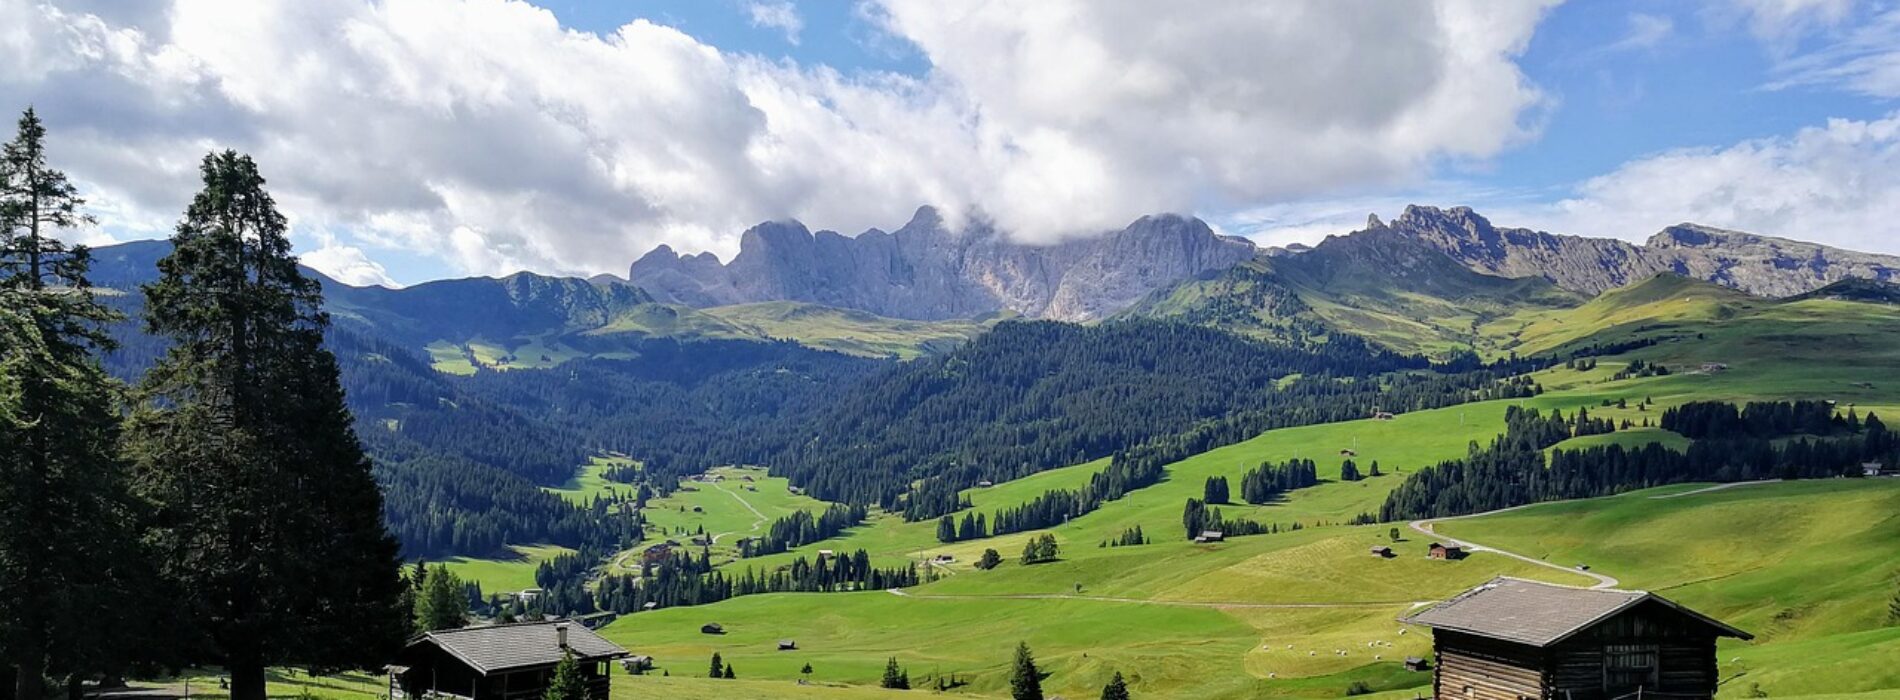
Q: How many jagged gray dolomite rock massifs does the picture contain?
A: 2